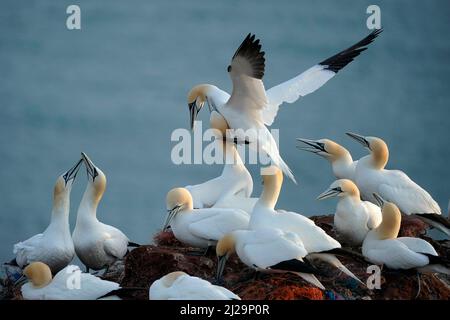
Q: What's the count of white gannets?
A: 13